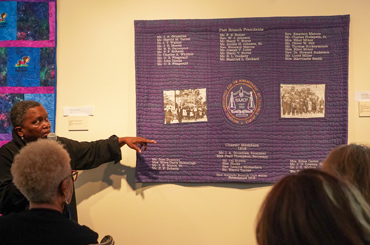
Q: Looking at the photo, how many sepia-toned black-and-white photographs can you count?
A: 2